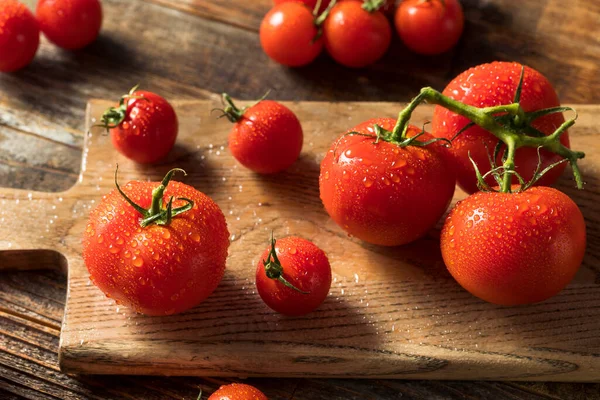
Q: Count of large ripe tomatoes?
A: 4